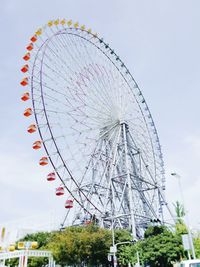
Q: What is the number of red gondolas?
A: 13